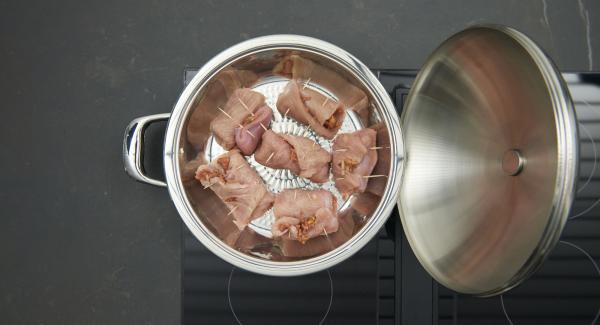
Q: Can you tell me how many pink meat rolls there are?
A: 6